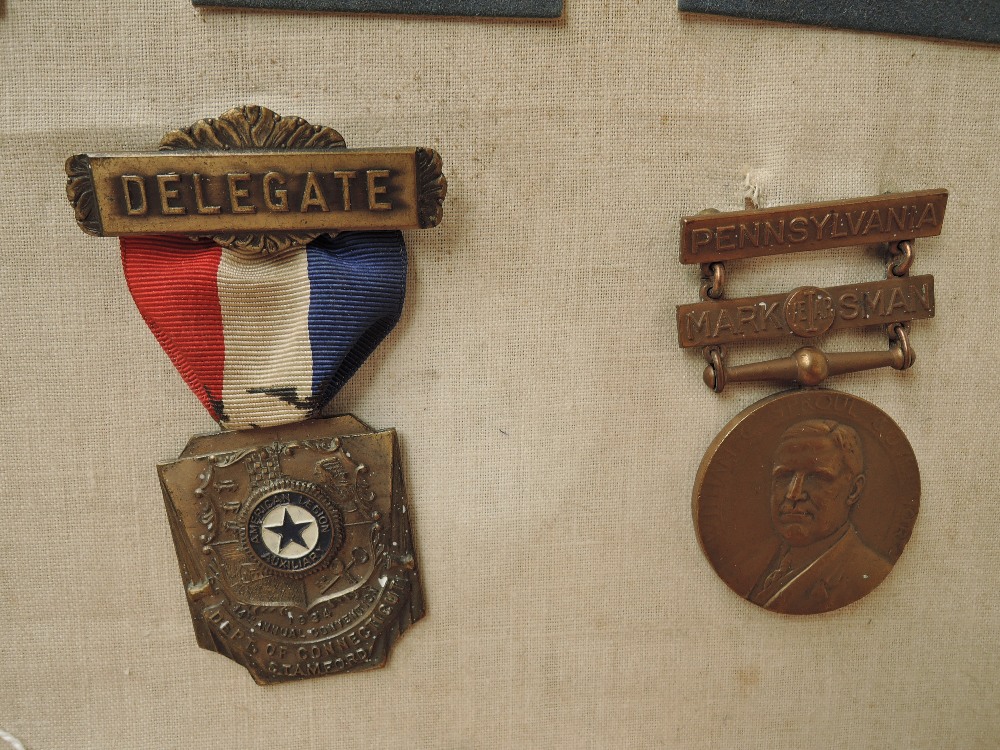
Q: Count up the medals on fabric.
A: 2